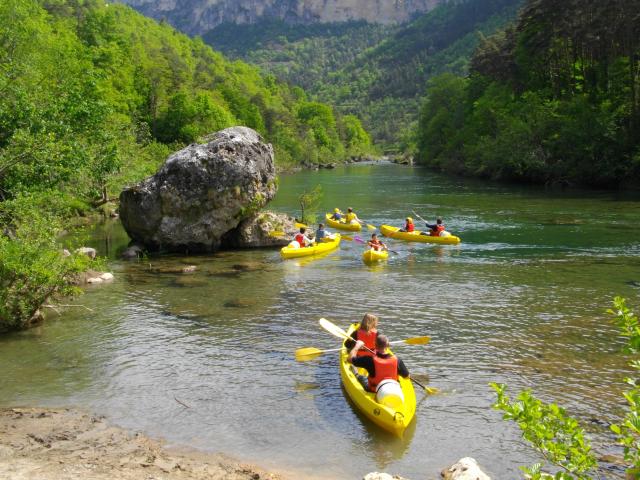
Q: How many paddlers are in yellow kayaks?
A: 9